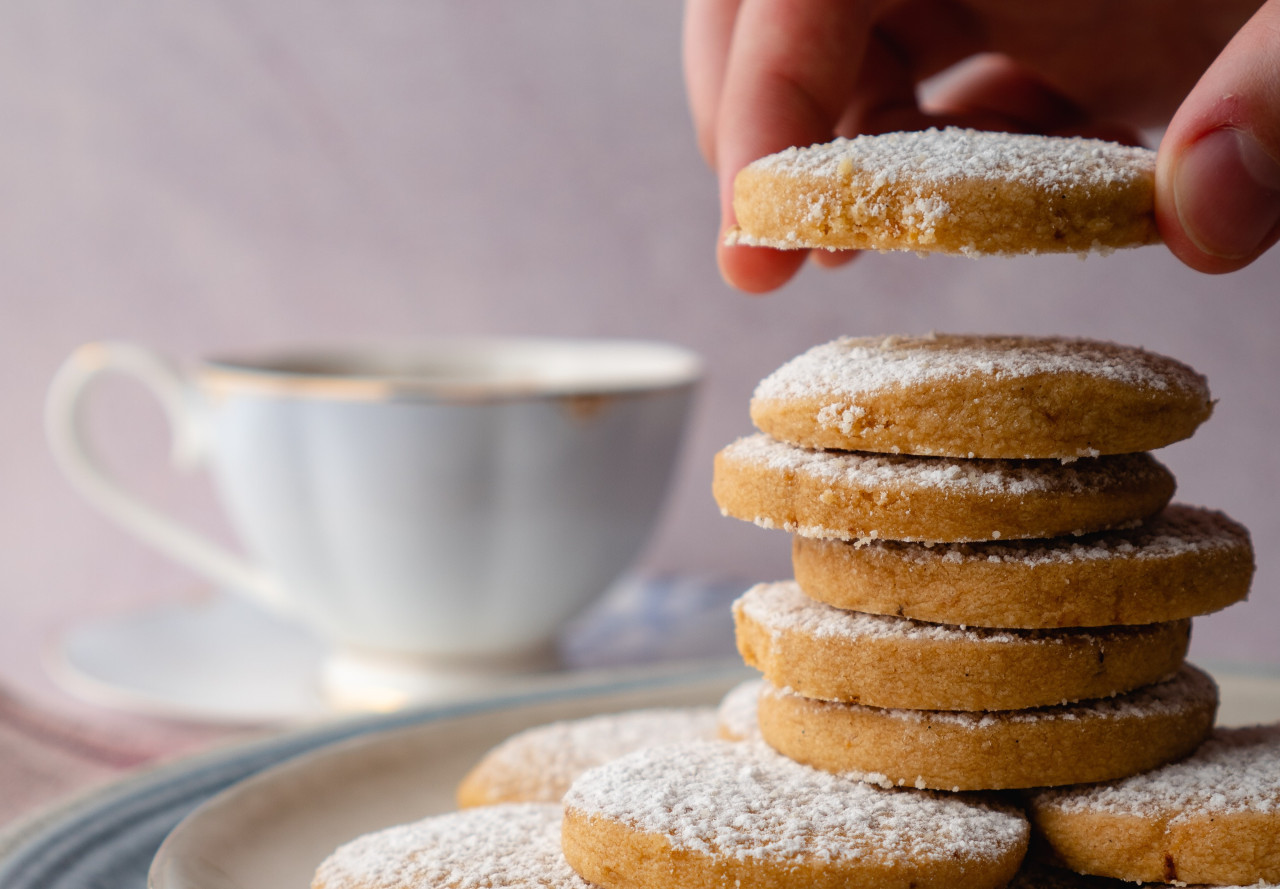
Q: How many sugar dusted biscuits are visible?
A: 11